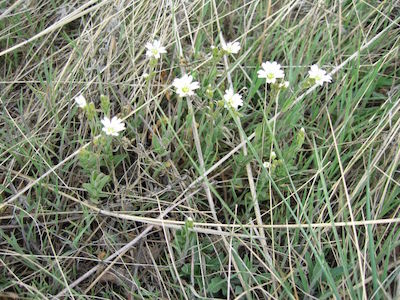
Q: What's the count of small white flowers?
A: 8